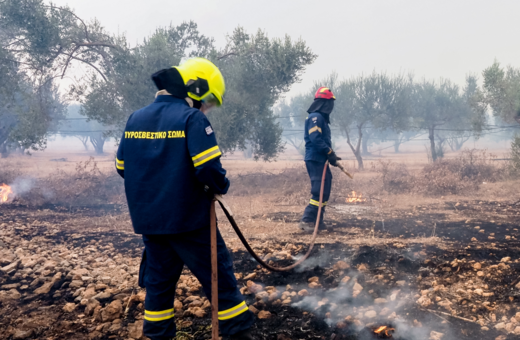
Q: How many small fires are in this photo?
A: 3